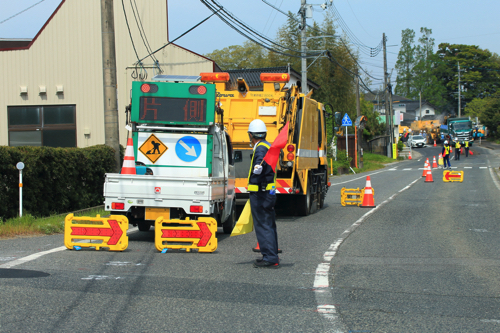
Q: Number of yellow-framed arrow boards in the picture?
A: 4